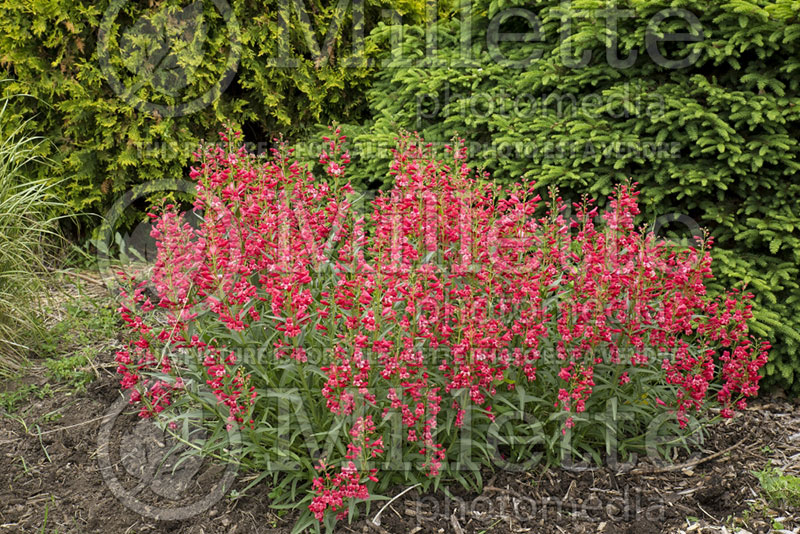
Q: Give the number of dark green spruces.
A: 1